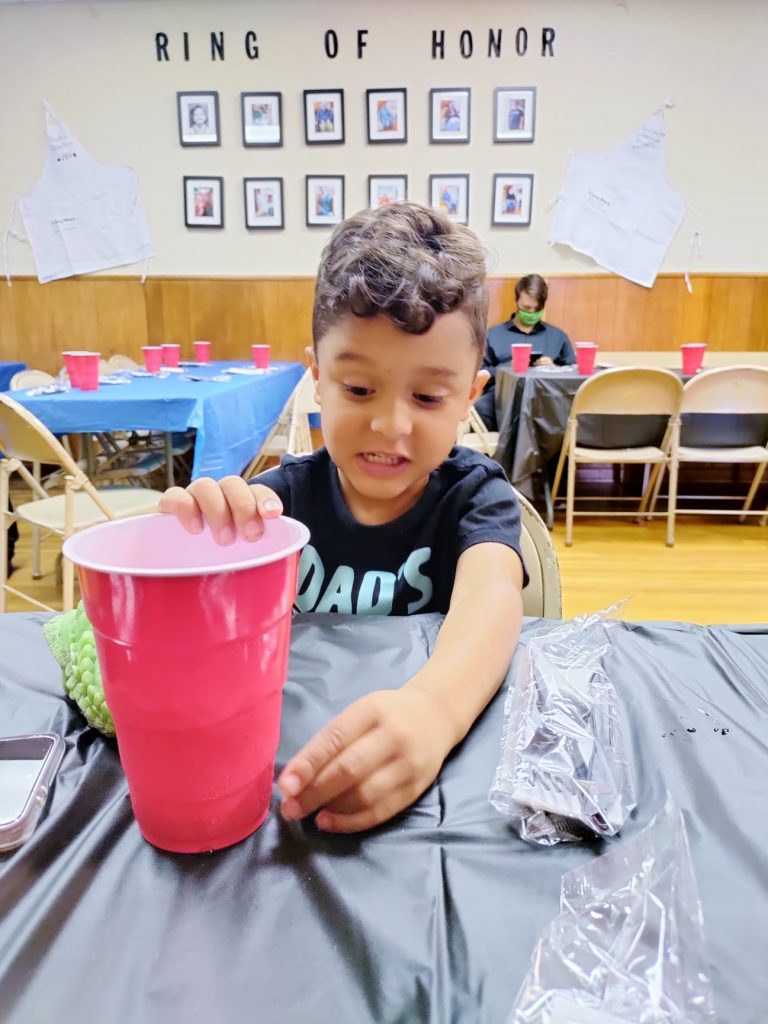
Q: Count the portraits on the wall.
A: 12